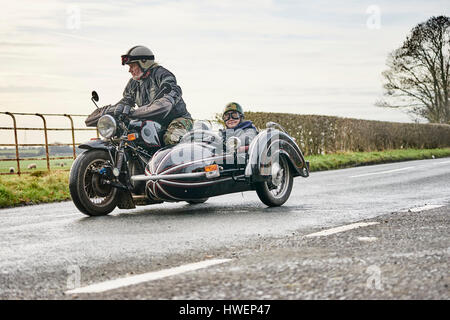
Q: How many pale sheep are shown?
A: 3